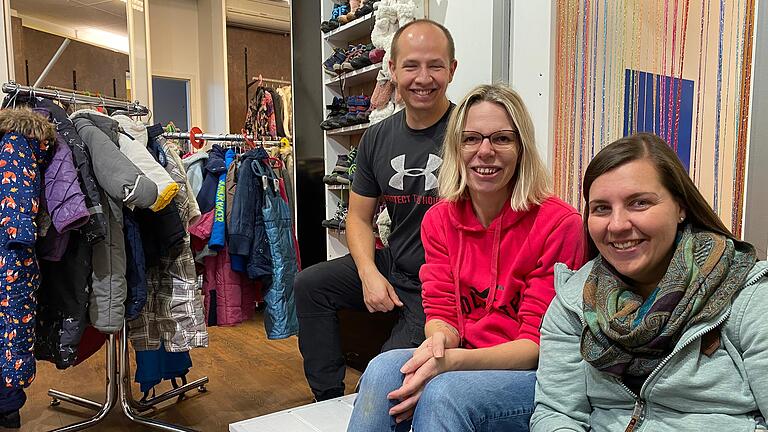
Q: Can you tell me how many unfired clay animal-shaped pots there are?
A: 0